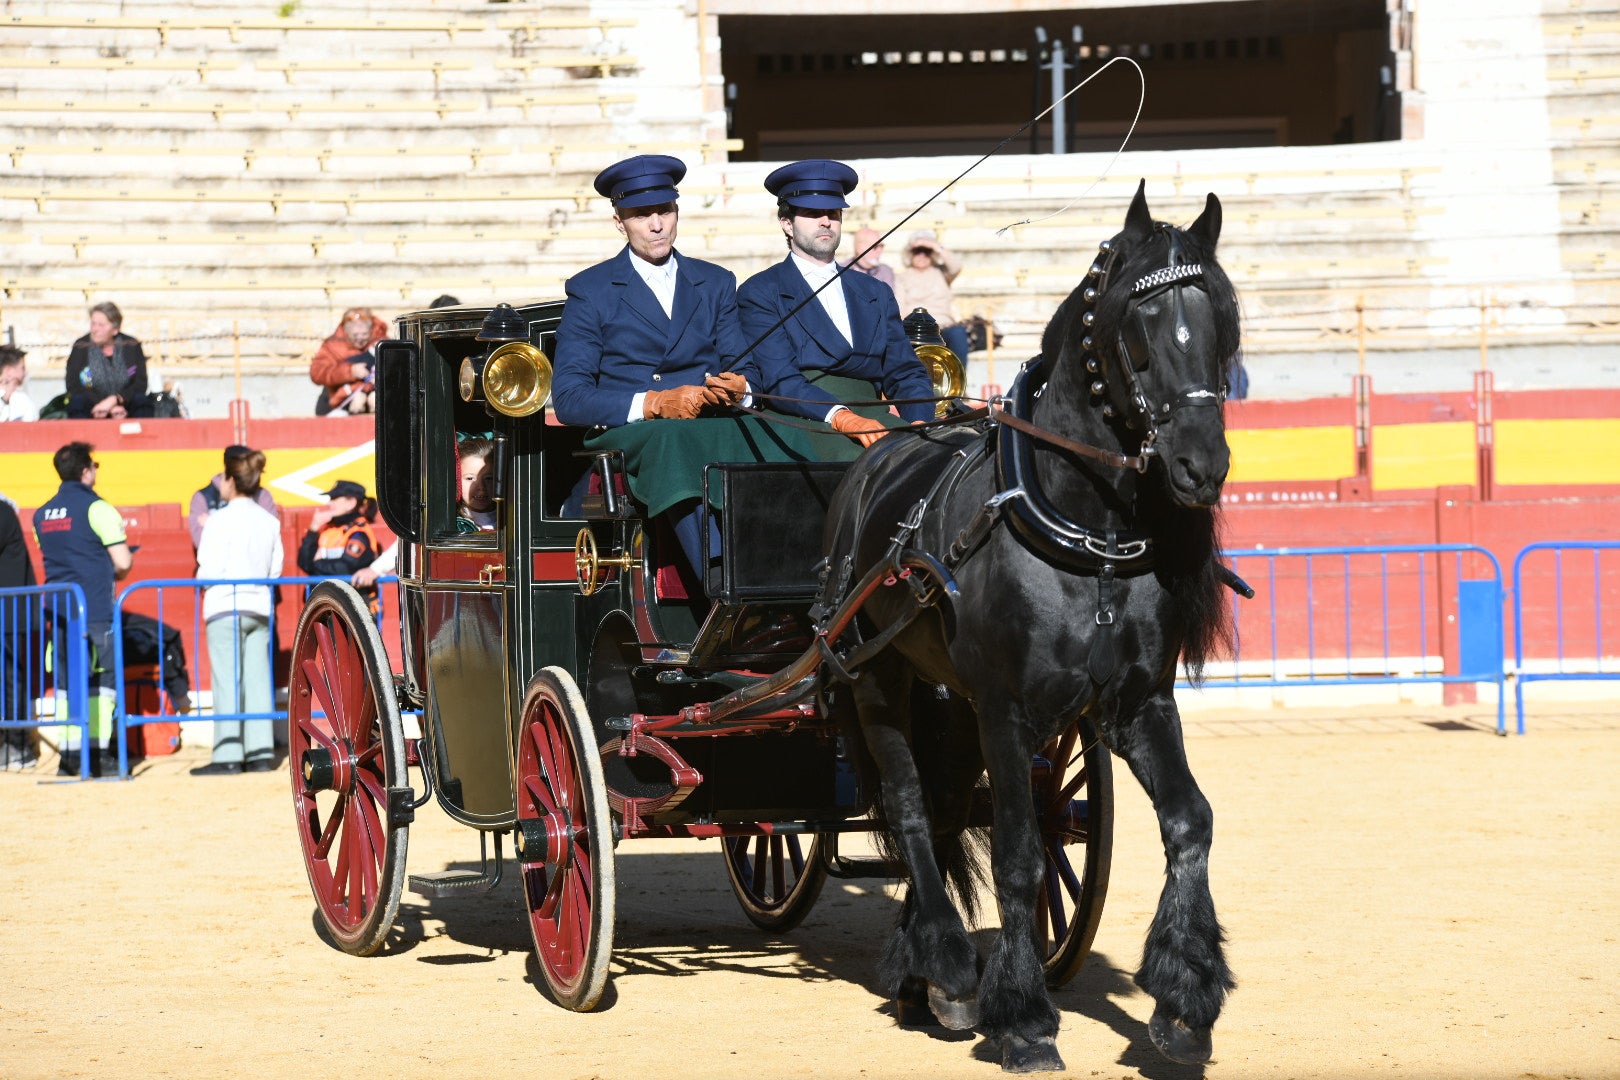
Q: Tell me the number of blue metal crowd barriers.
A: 4